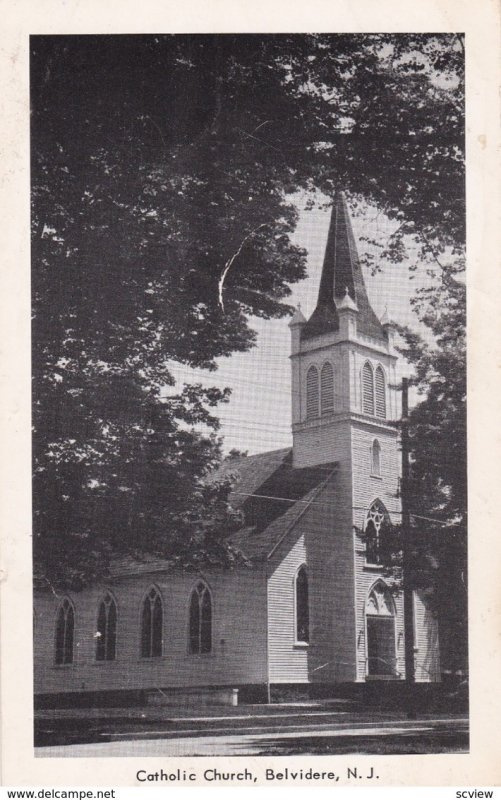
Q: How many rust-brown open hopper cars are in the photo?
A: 0